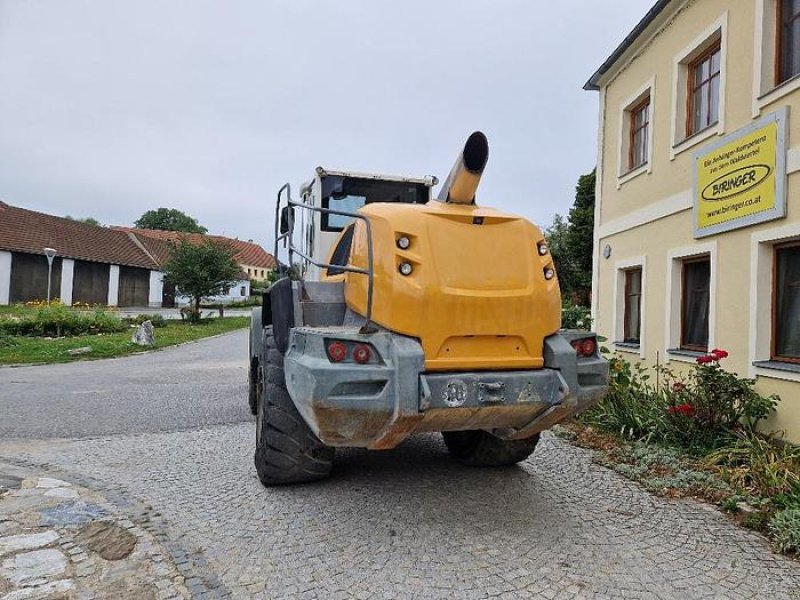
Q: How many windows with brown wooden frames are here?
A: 6